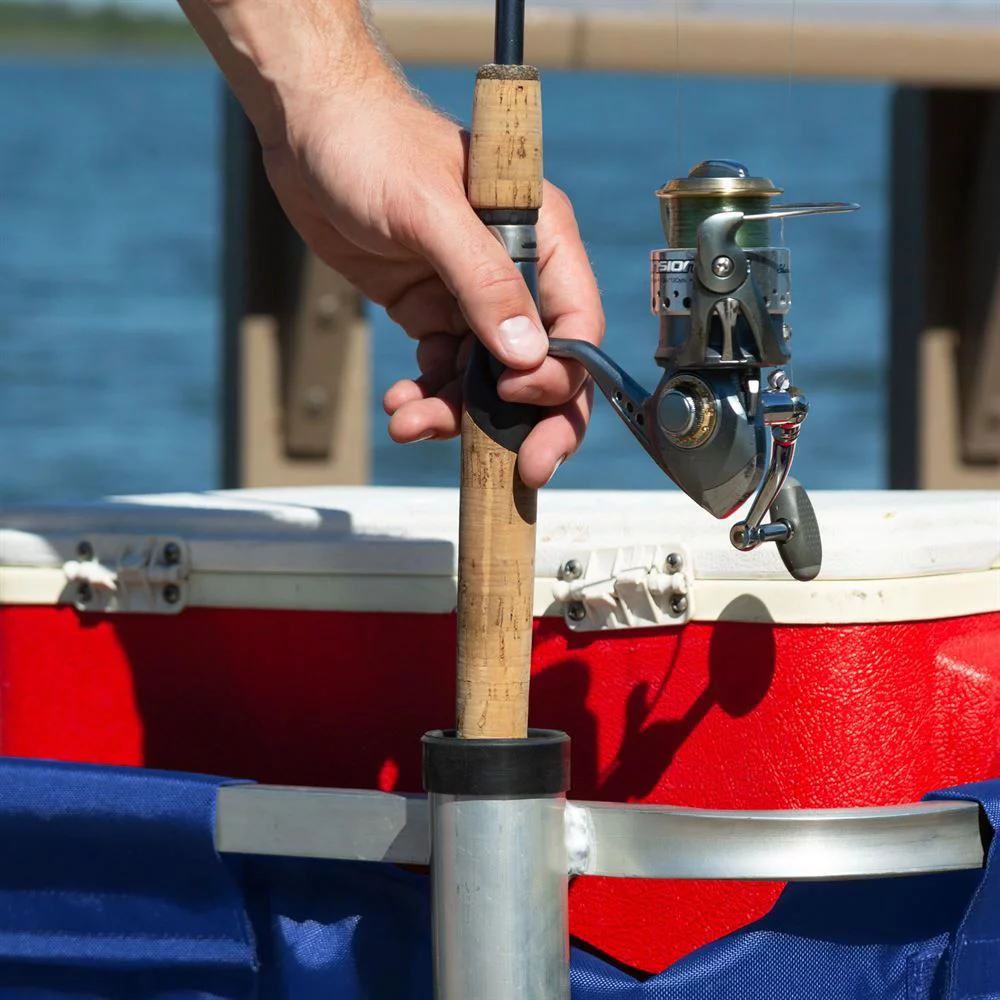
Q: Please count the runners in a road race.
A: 0